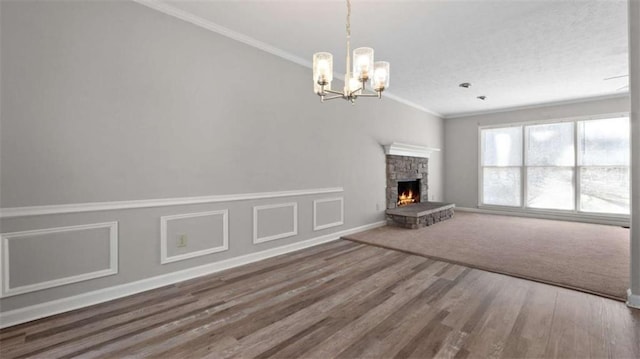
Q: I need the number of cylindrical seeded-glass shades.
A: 5